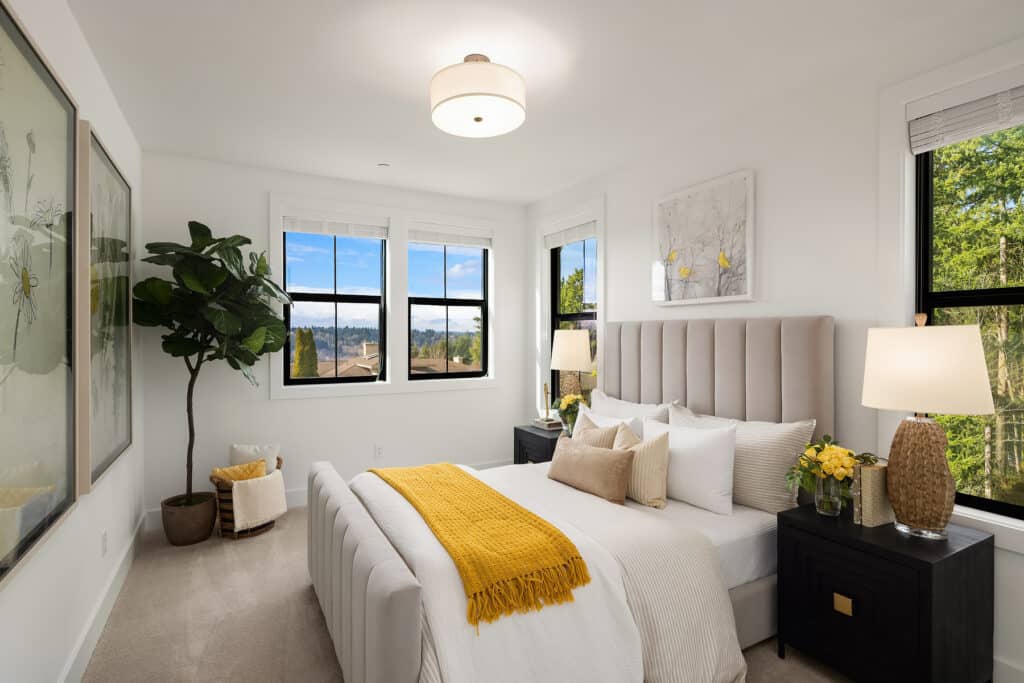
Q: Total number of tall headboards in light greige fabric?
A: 1